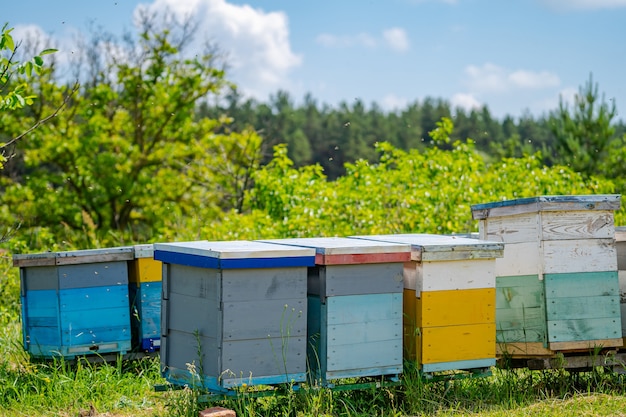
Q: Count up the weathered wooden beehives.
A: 7